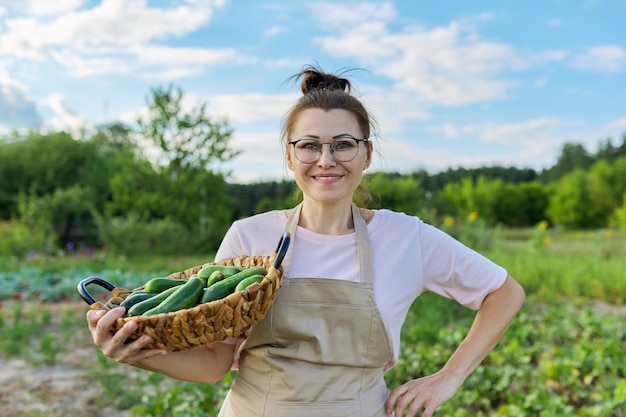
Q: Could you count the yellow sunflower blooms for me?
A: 4